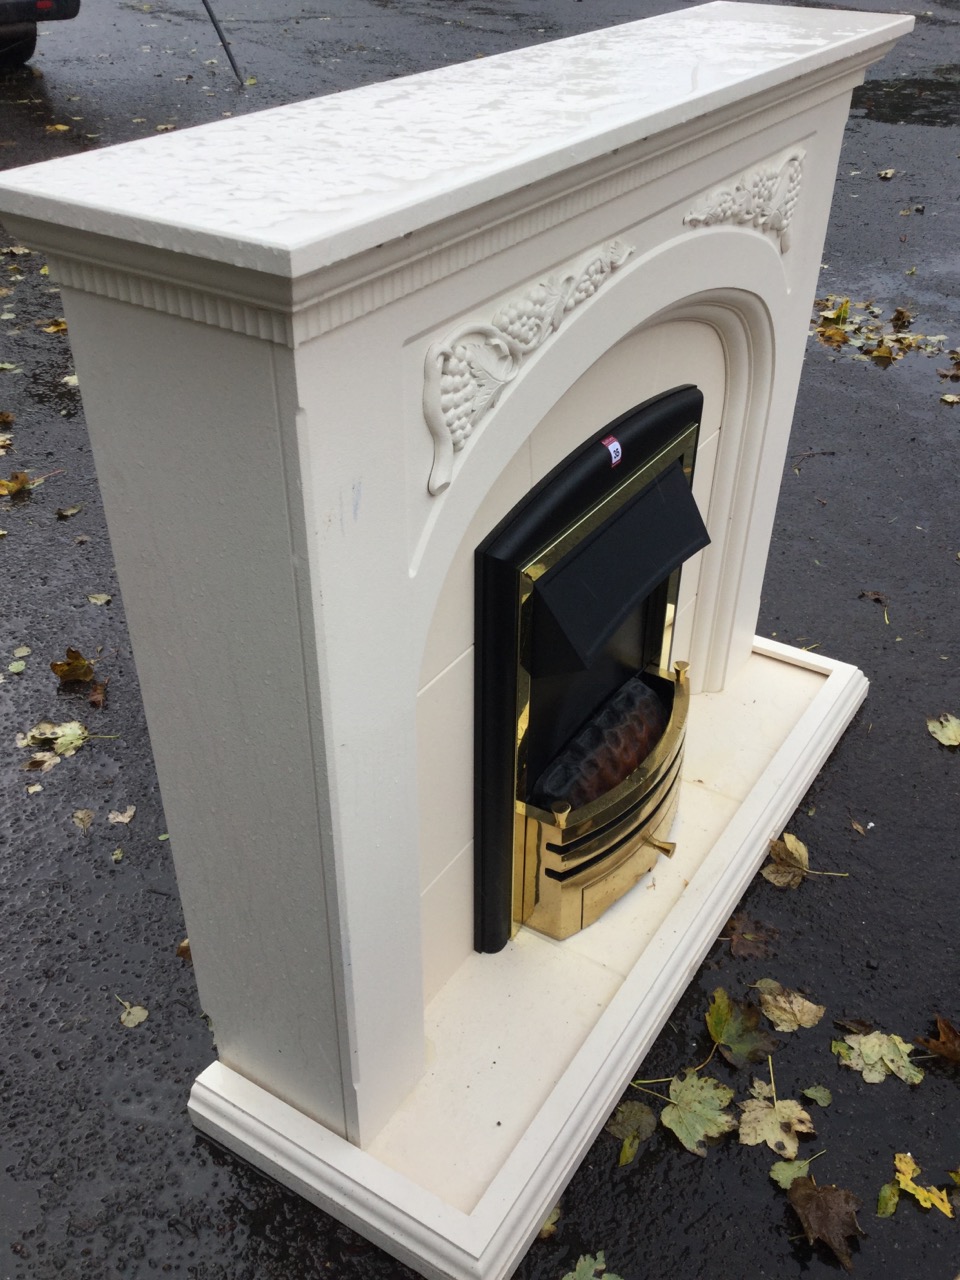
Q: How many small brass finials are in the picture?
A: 2